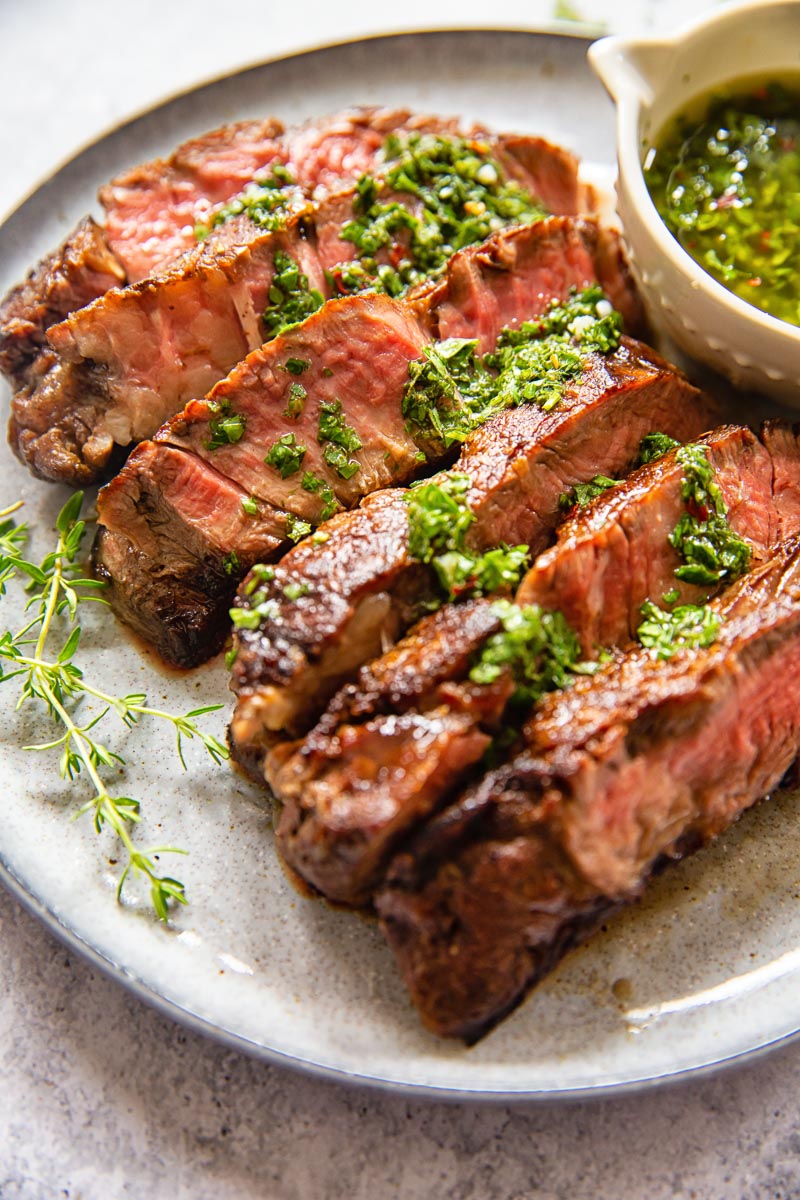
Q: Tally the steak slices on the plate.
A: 6